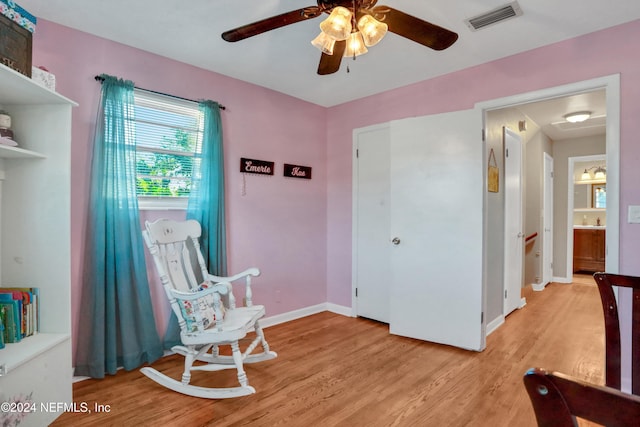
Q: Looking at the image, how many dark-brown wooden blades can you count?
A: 3